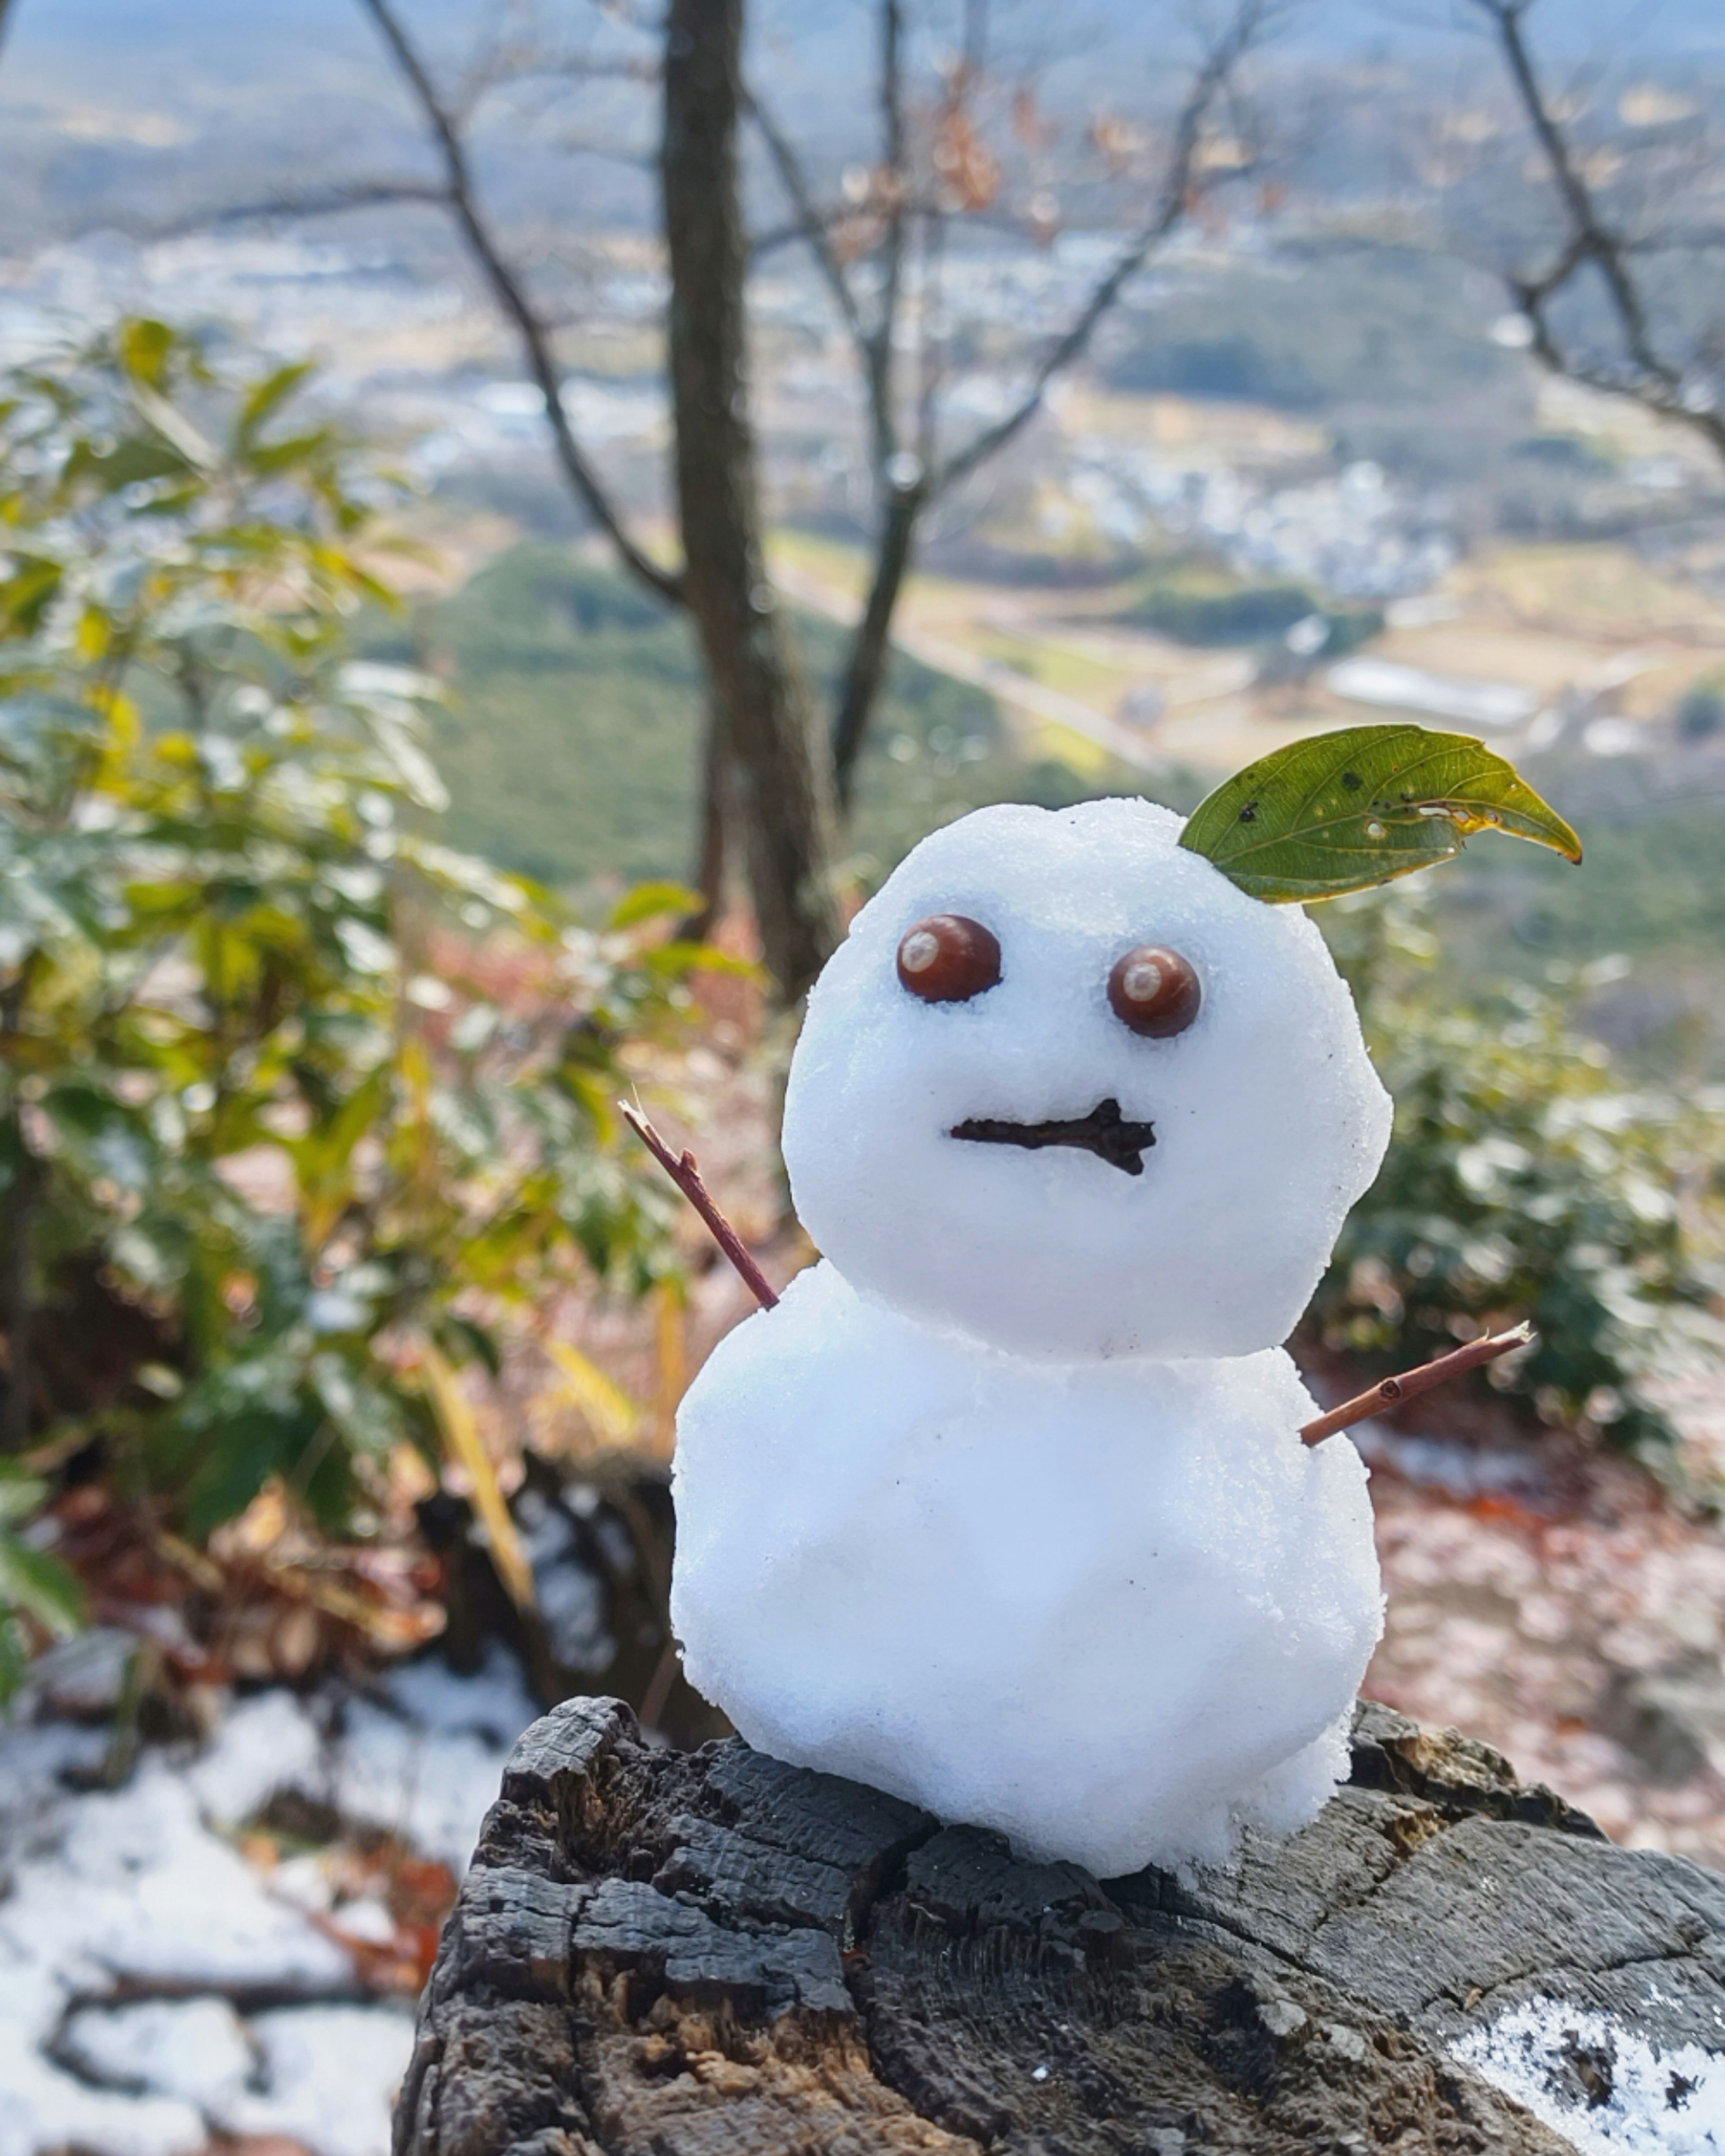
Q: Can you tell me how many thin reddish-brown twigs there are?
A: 2